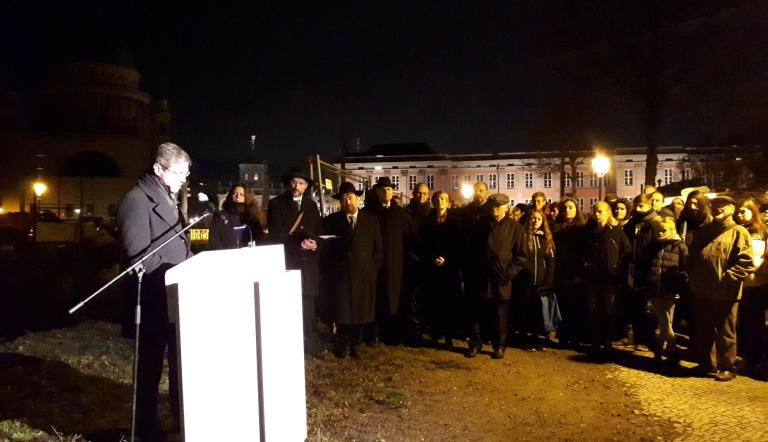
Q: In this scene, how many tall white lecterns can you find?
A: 1